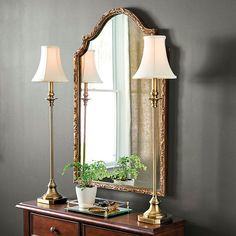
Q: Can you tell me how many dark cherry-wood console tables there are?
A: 1